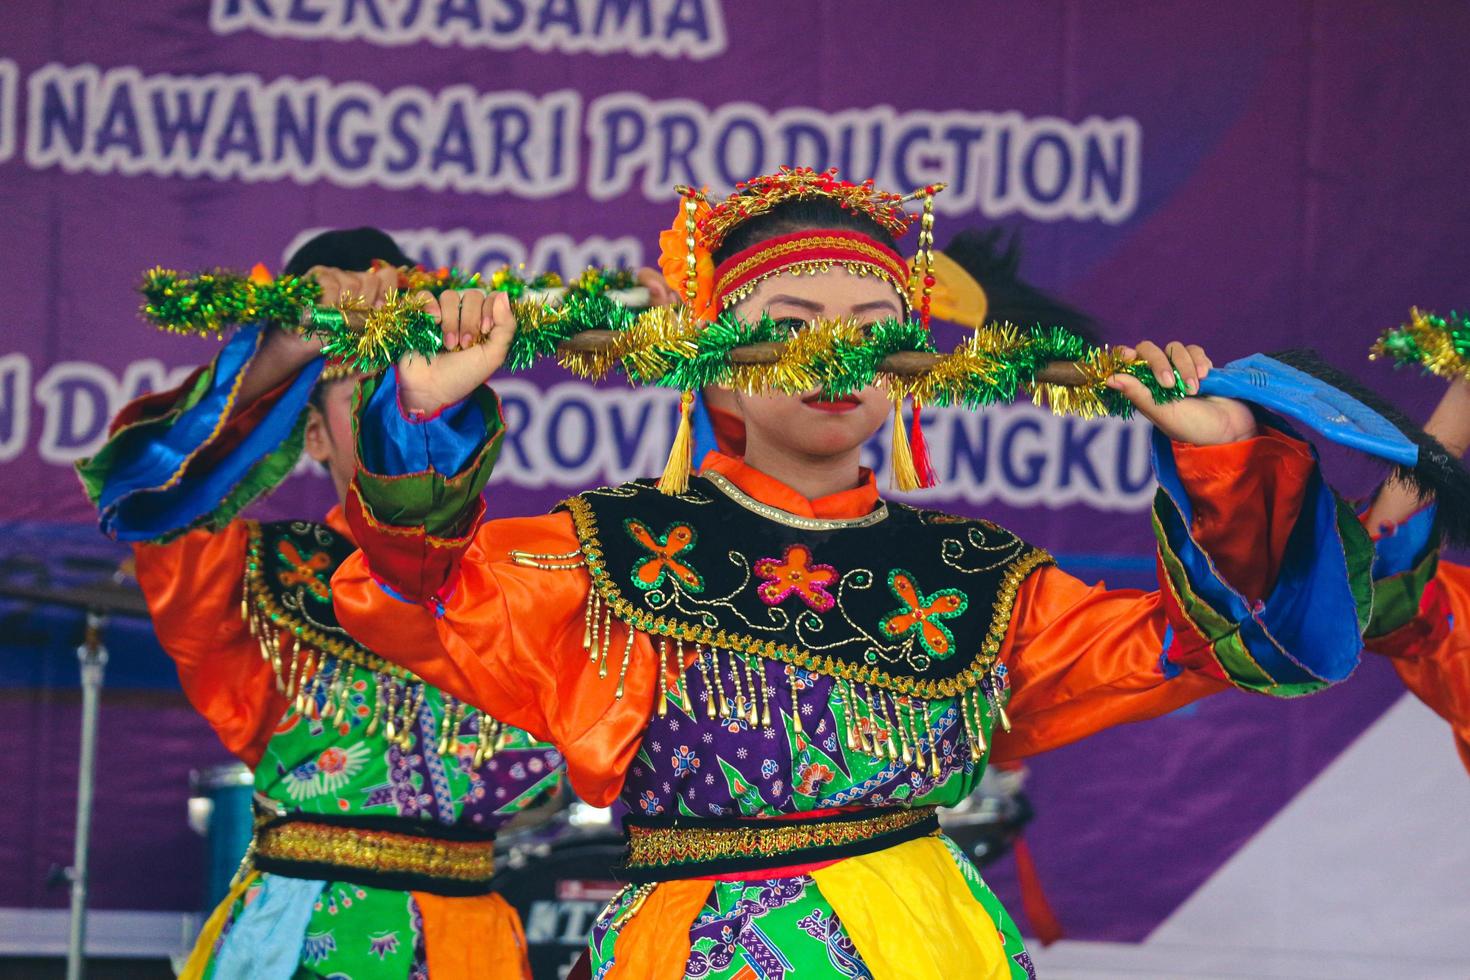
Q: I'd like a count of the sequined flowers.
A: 4